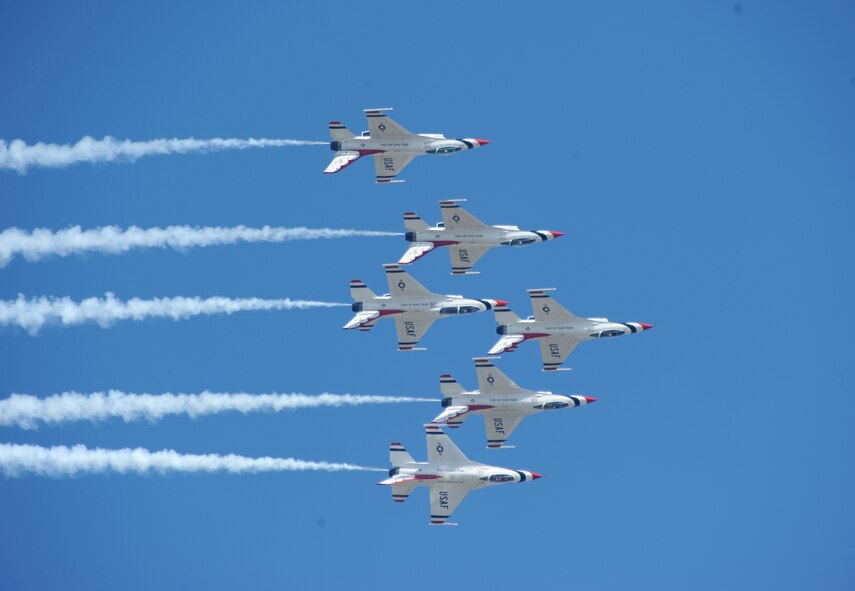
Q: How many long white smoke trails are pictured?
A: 5